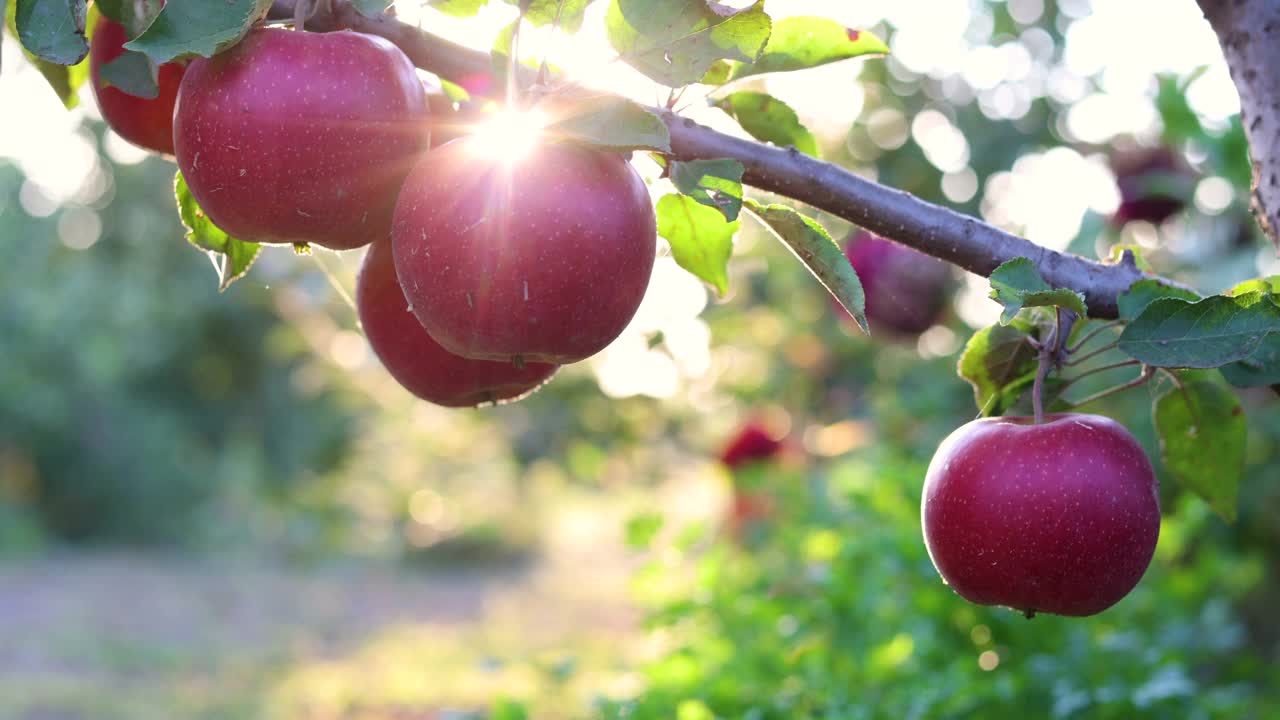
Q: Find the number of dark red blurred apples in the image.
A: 3